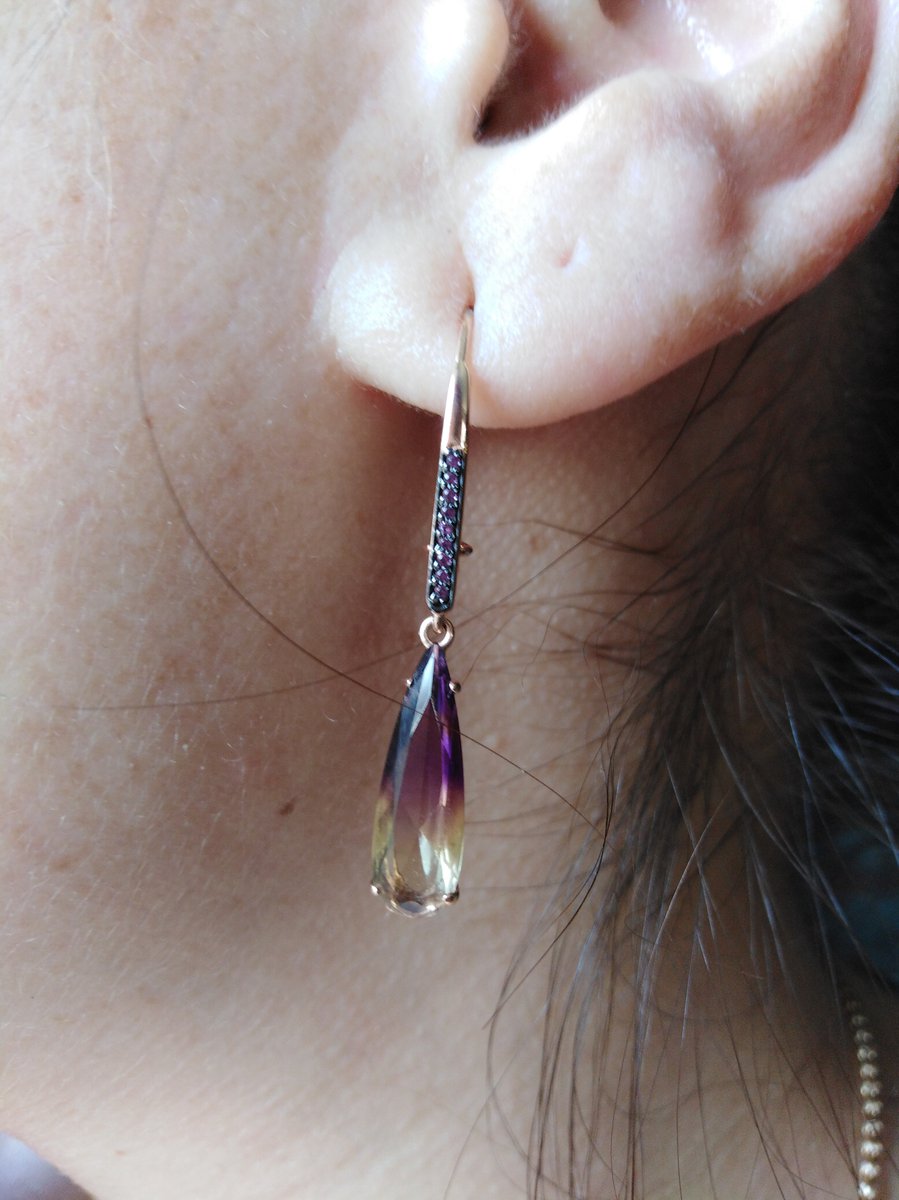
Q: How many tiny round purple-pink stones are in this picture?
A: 9